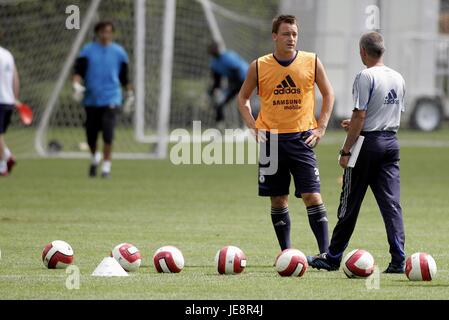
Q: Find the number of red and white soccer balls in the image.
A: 7